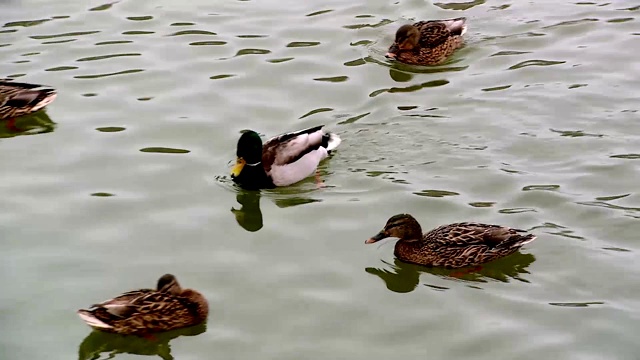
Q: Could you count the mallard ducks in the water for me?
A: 5